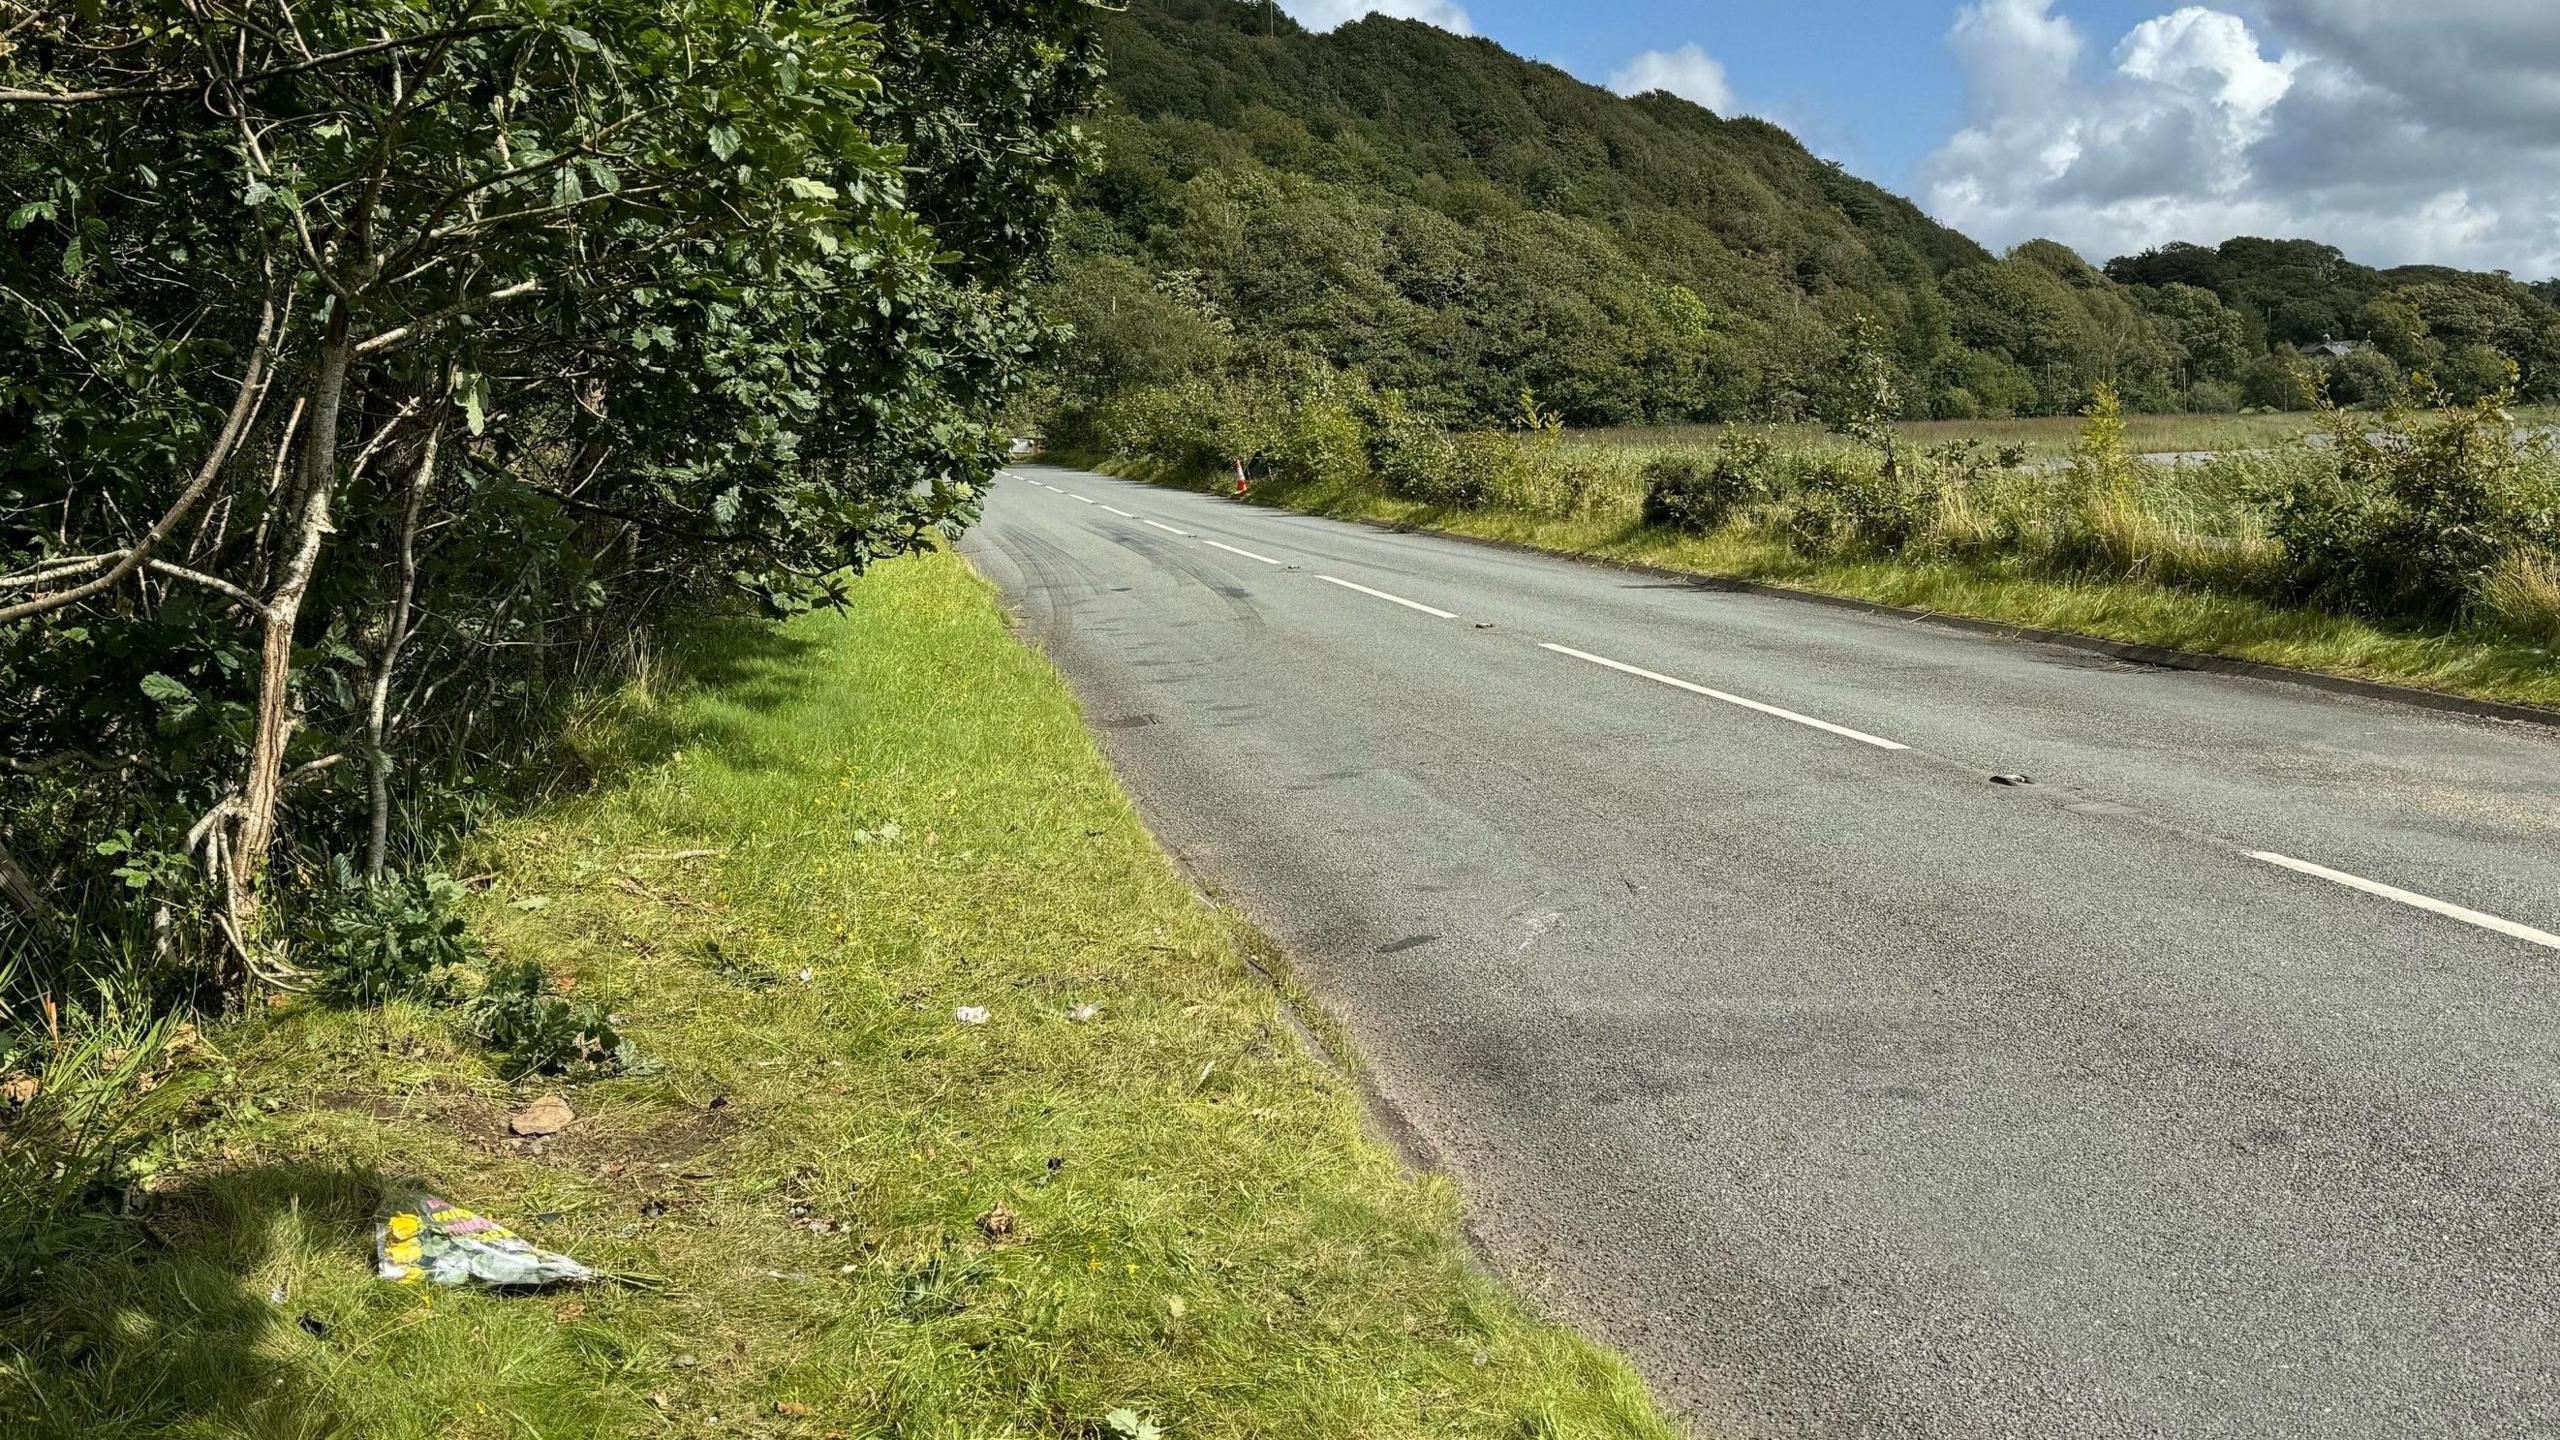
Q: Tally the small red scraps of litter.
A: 0